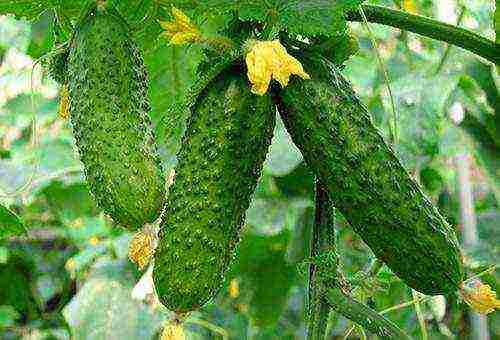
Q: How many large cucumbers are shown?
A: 3